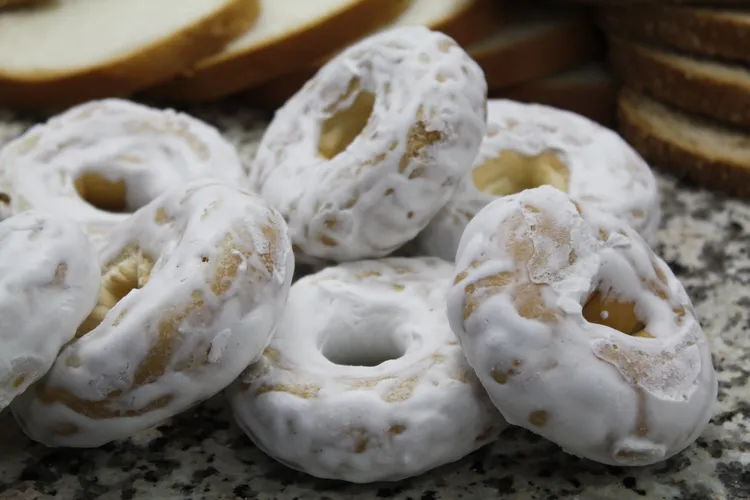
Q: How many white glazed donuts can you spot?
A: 7